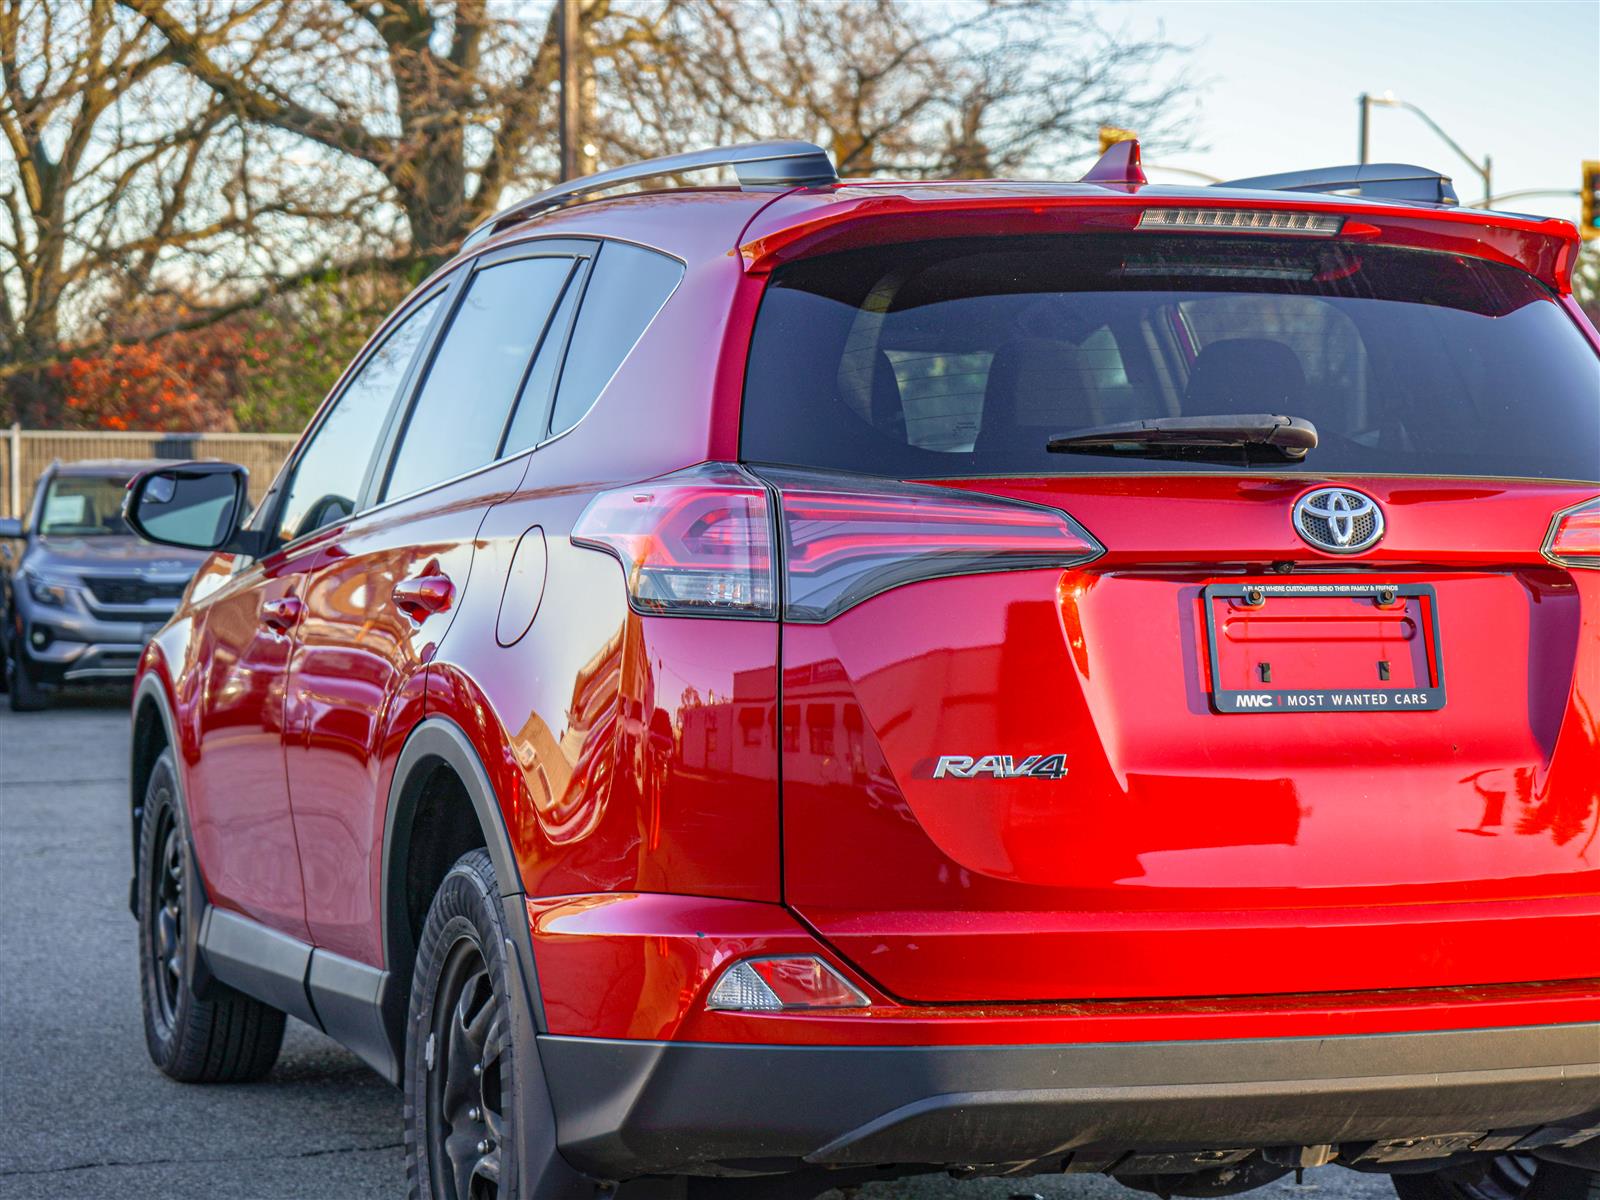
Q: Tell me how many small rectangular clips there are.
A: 2